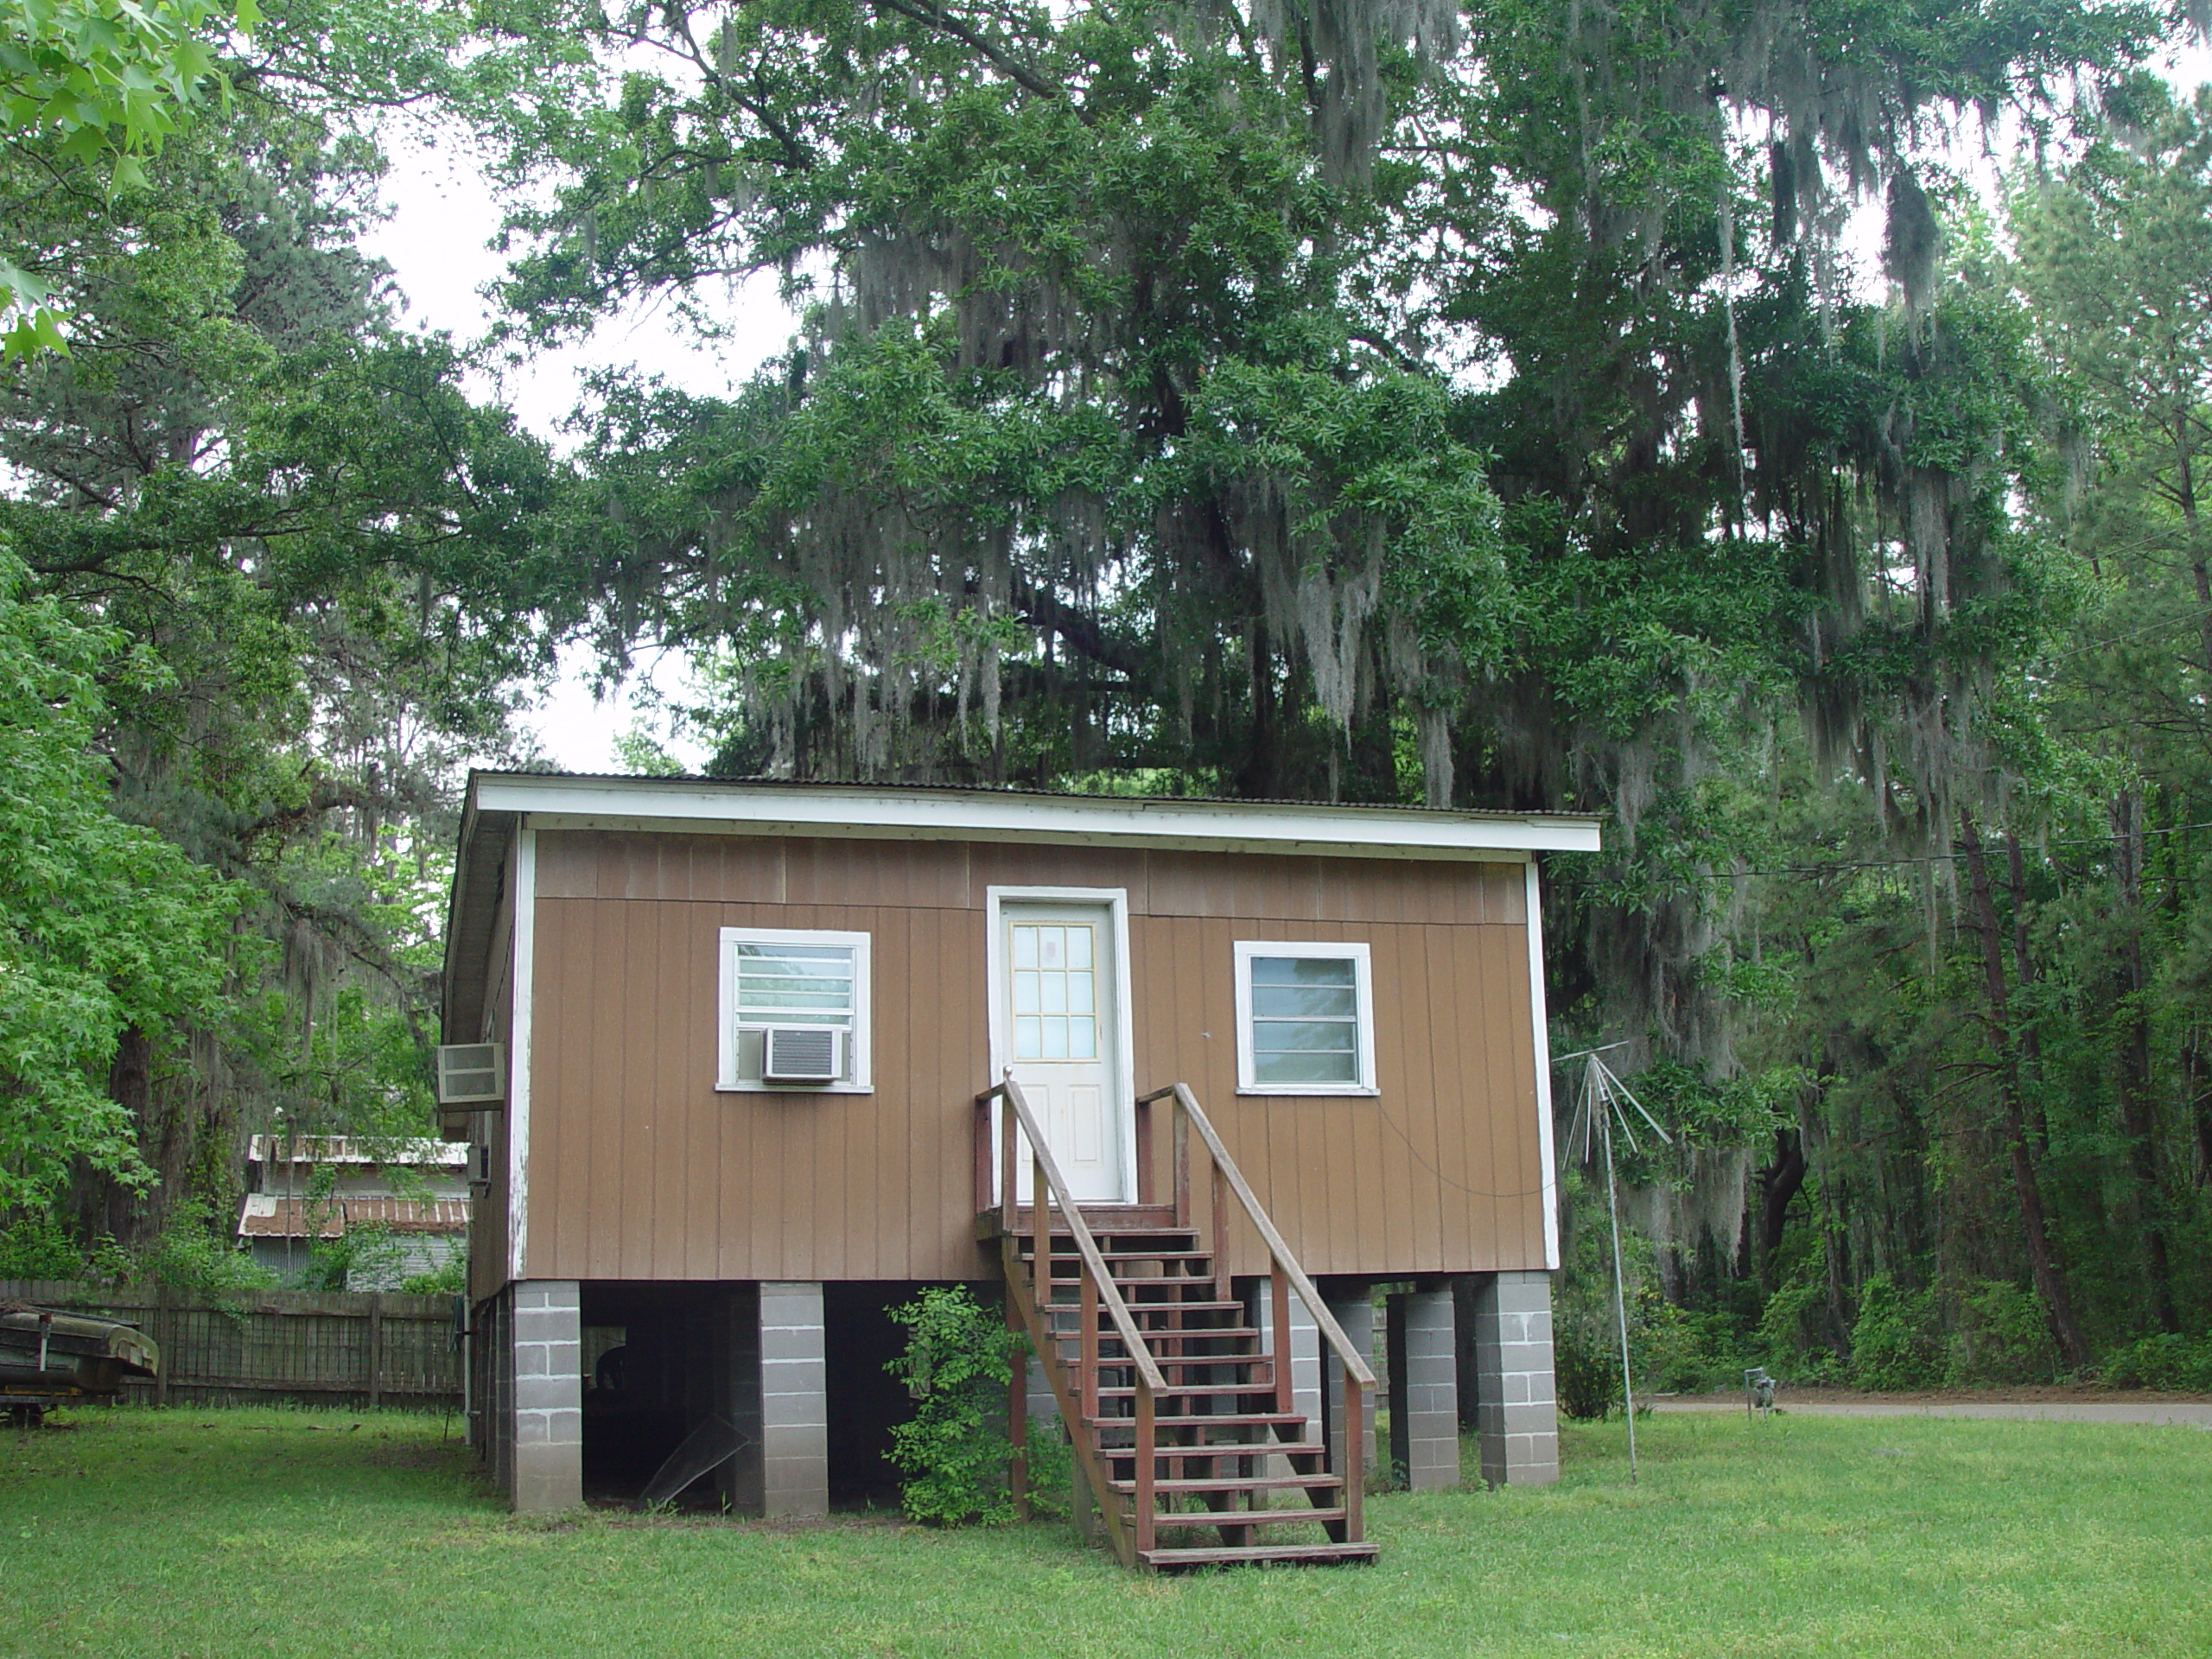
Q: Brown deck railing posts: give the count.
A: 10